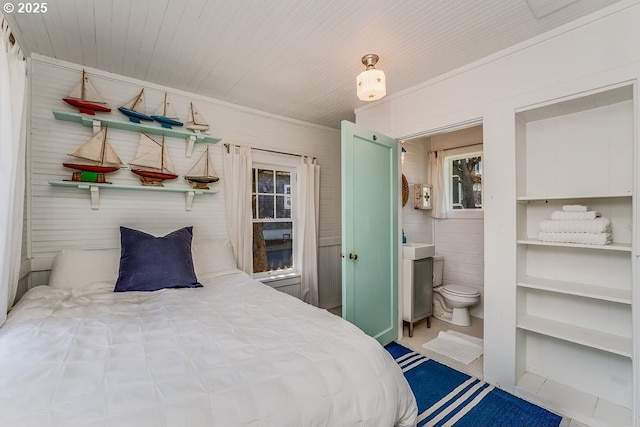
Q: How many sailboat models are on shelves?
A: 7